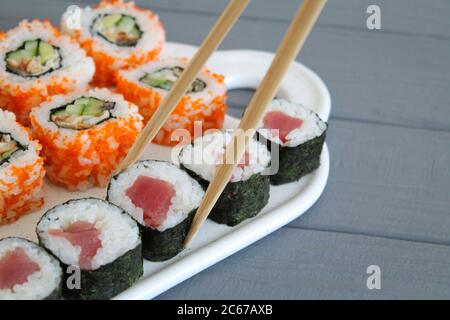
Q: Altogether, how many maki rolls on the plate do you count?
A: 5